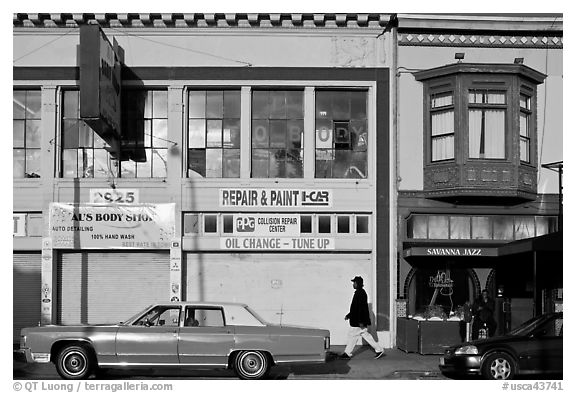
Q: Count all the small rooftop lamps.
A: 2